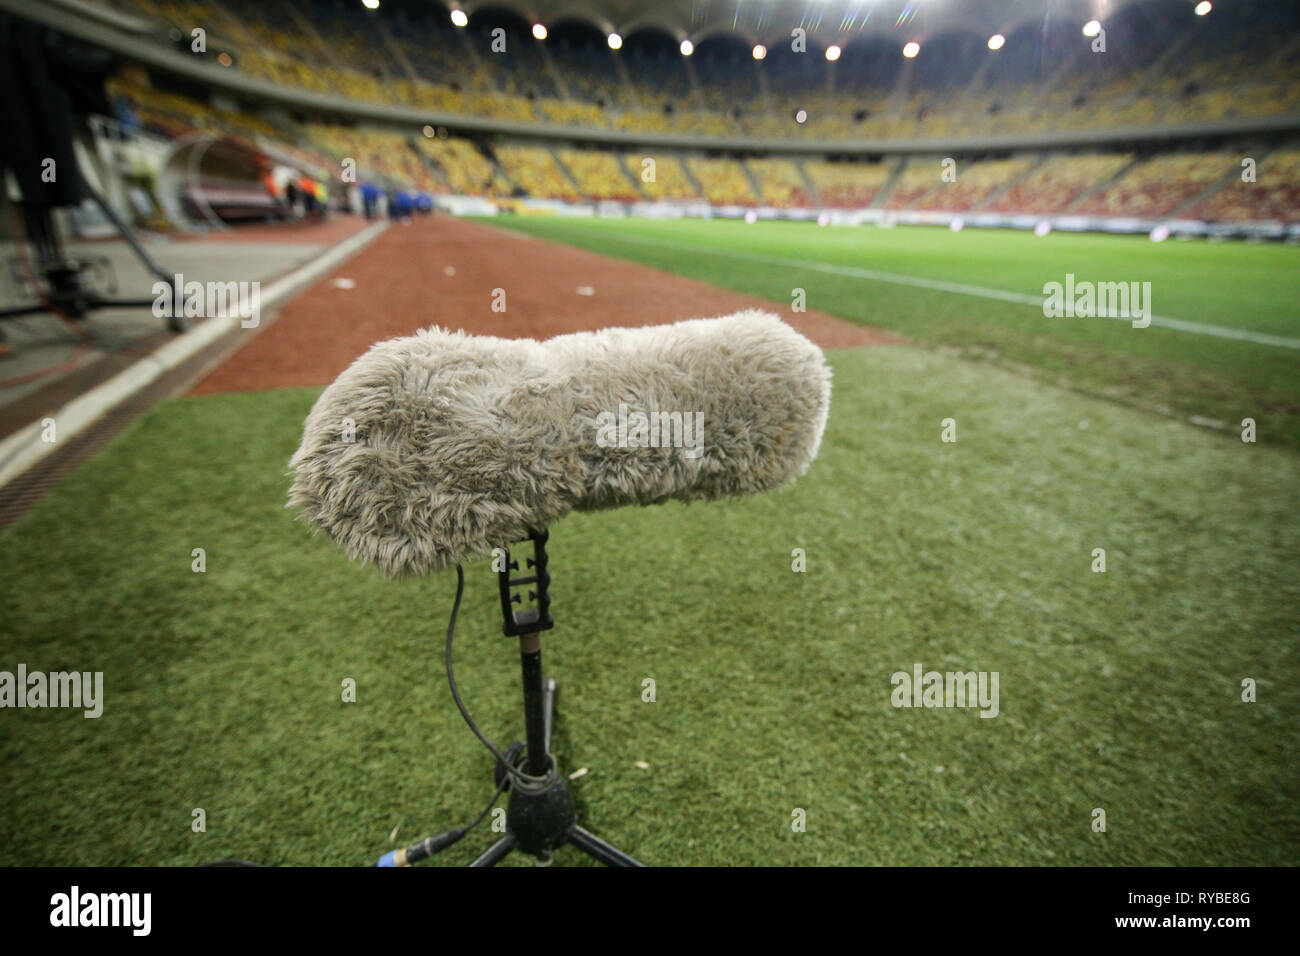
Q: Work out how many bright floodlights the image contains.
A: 11